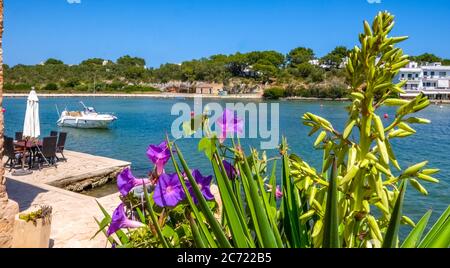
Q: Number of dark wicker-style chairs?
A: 5